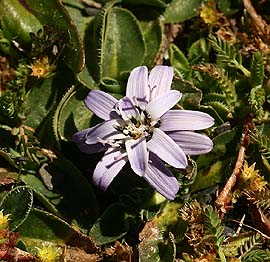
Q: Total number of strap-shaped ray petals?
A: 13